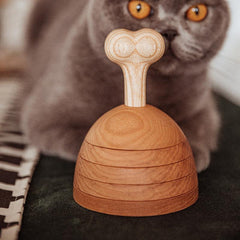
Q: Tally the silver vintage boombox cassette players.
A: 0